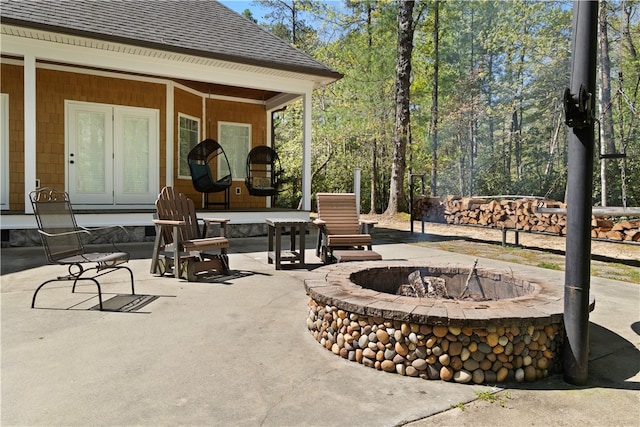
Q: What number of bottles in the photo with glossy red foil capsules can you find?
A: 0